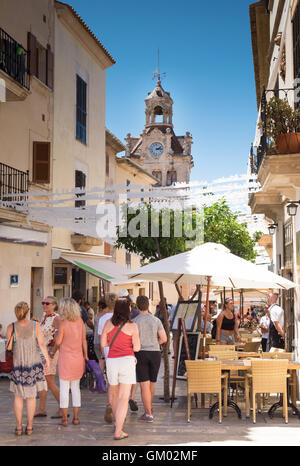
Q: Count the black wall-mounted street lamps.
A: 2